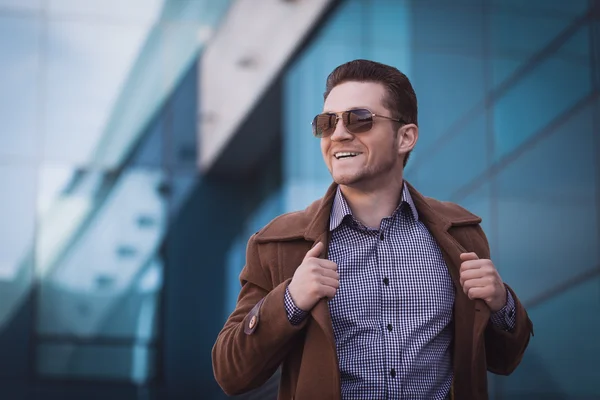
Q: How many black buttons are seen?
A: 4